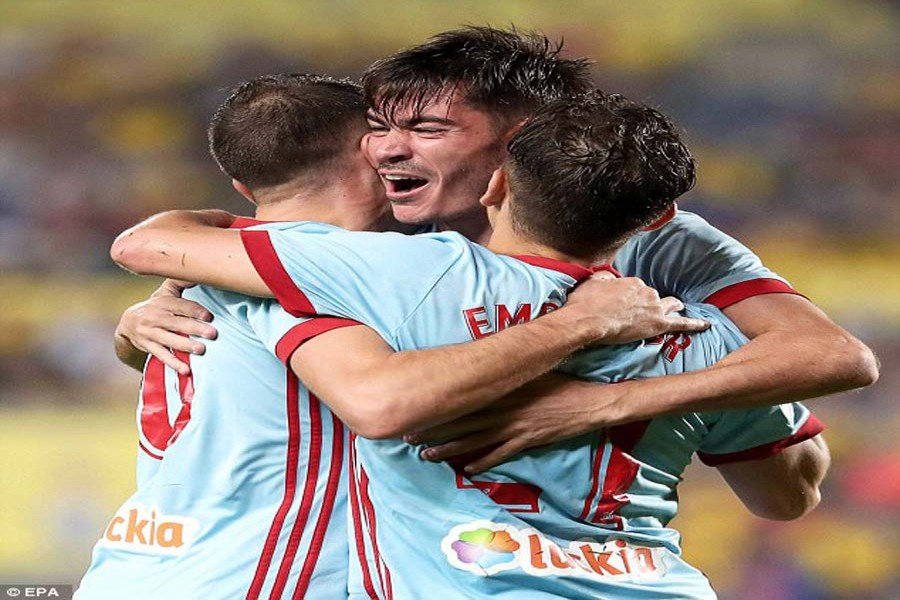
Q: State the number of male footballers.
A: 3